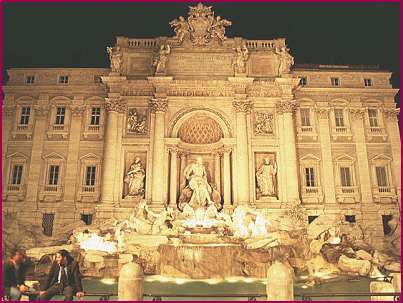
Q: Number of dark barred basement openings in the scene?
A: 5